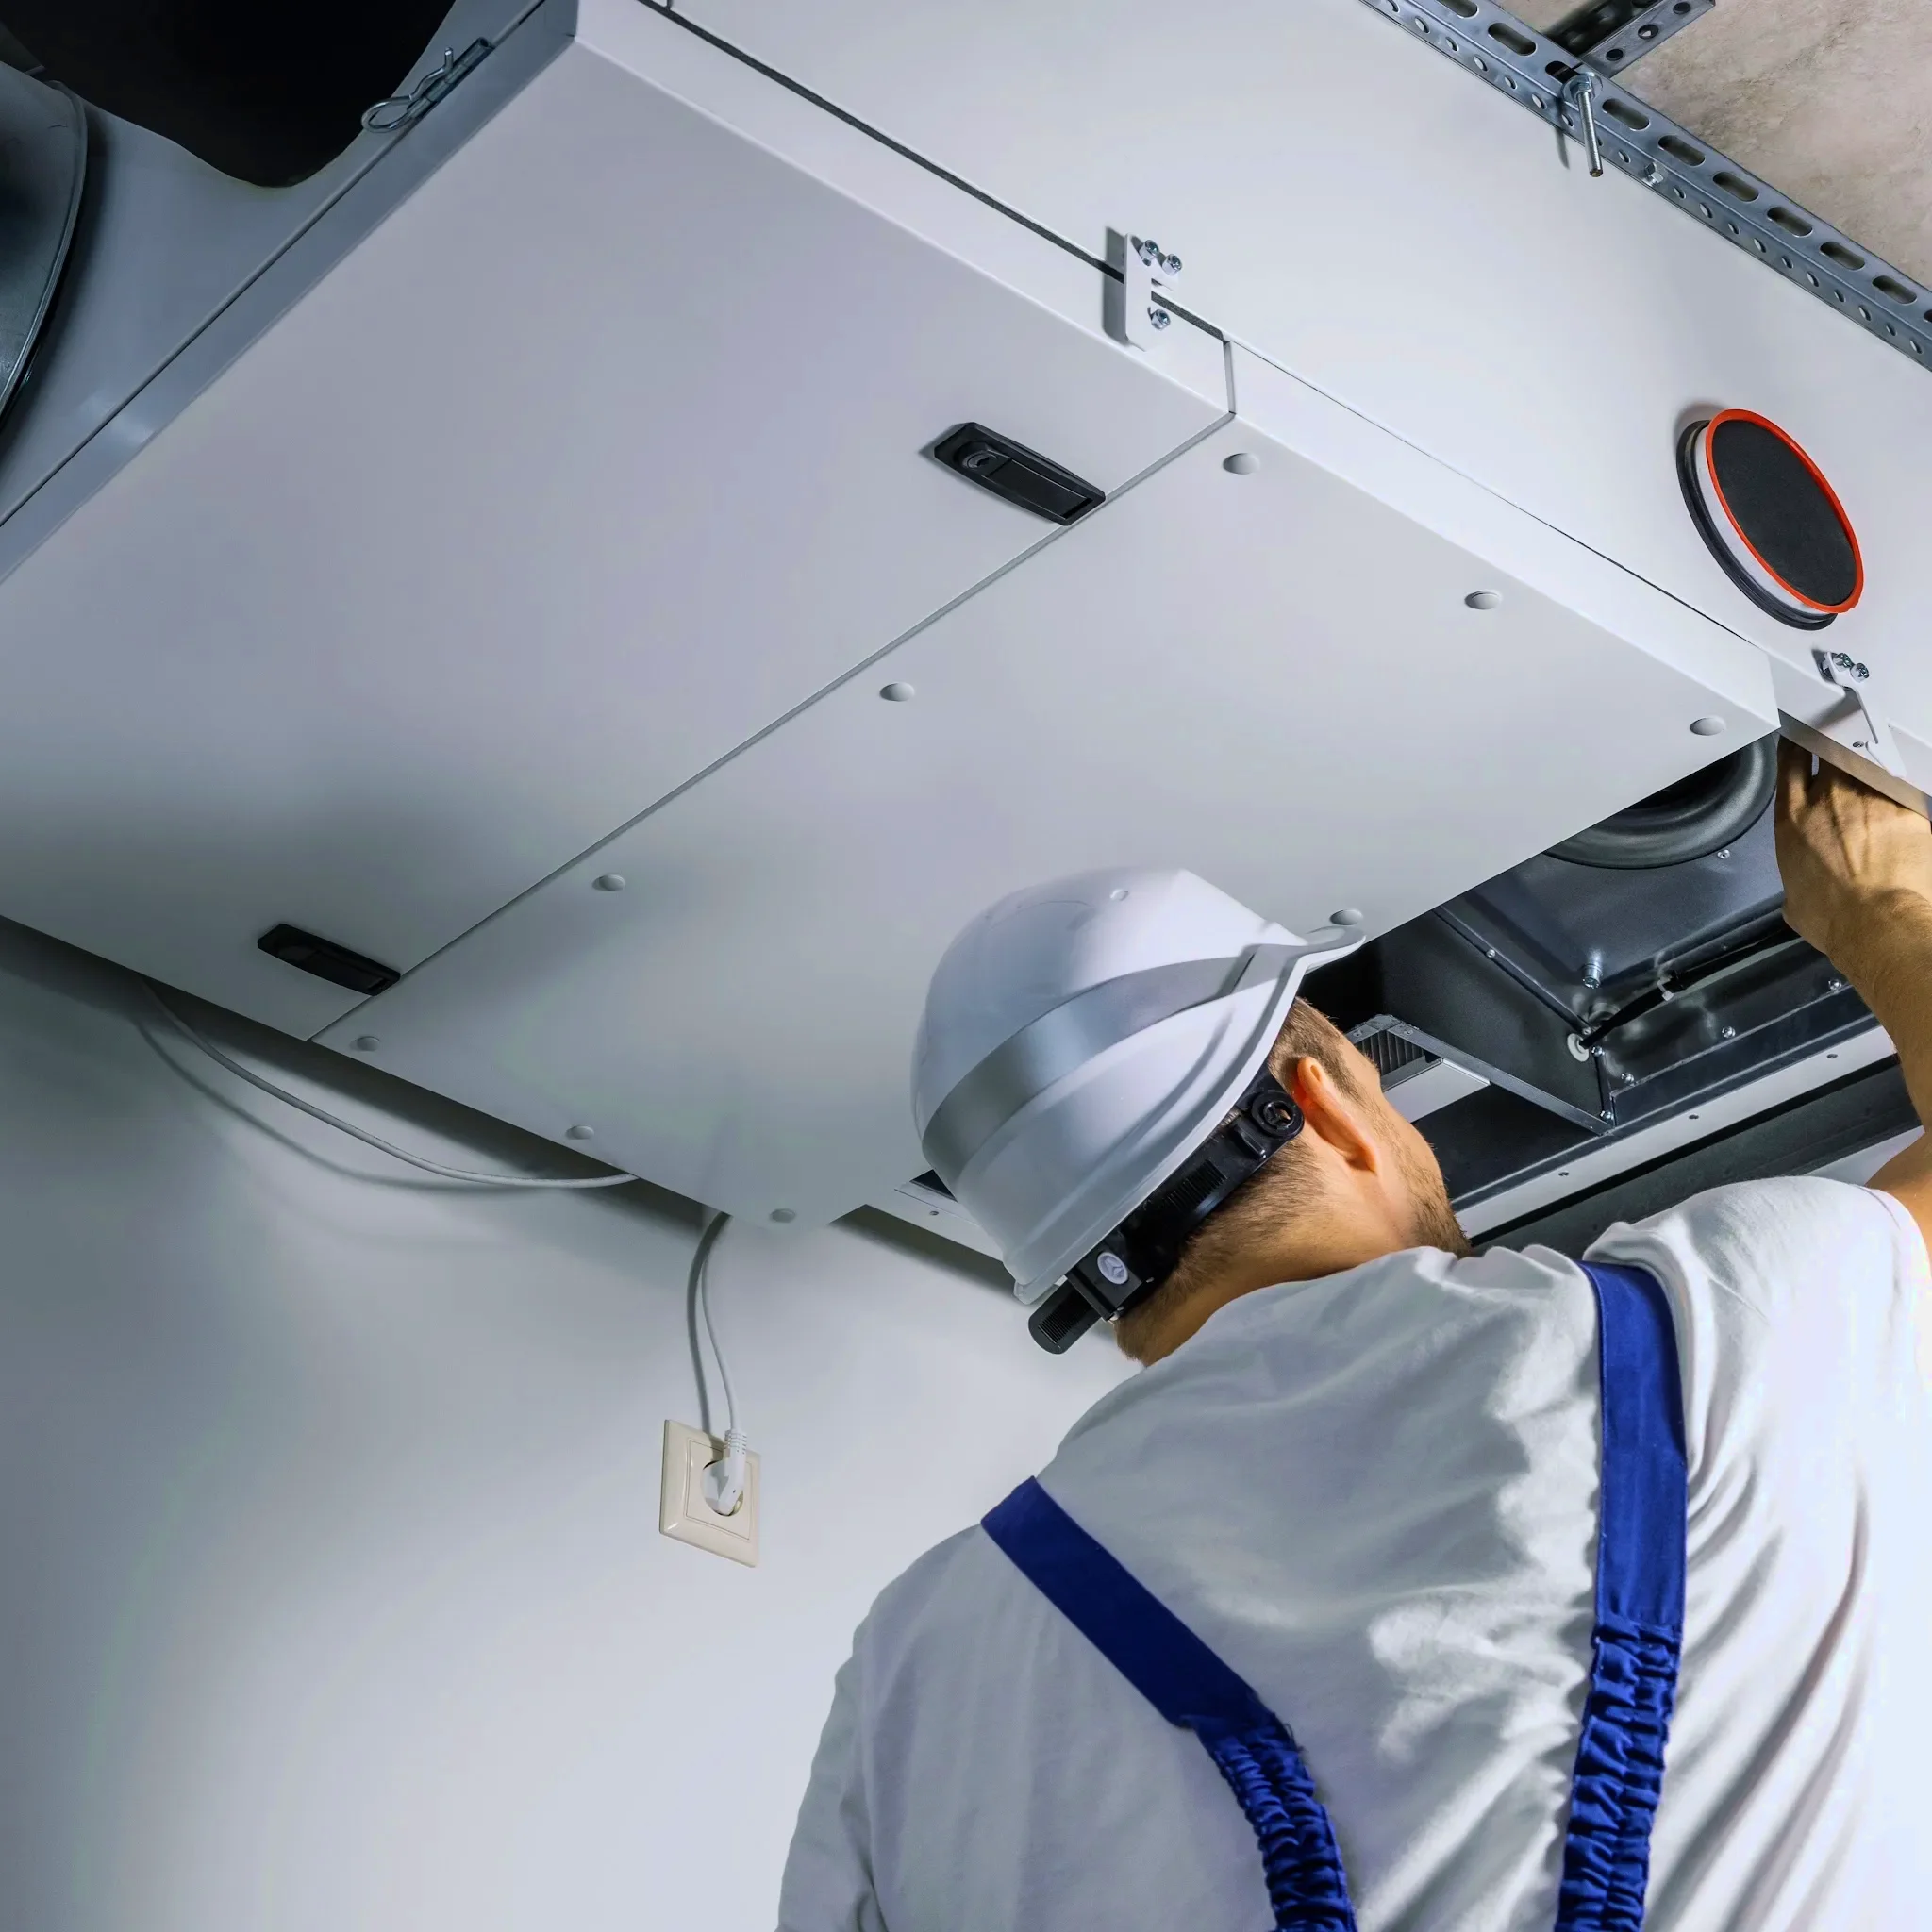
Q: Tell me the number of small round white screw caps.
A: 9